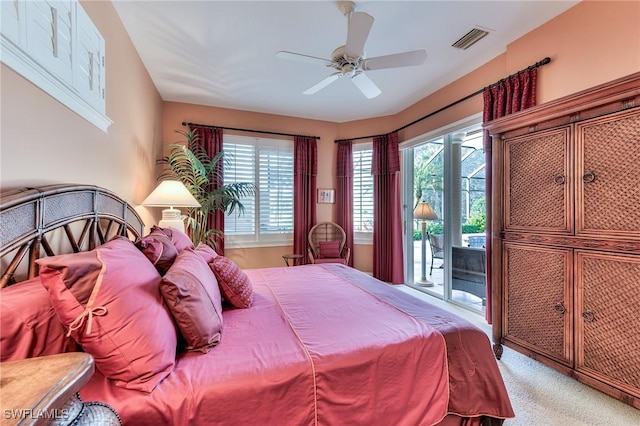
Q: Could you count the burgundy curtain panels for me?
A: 5